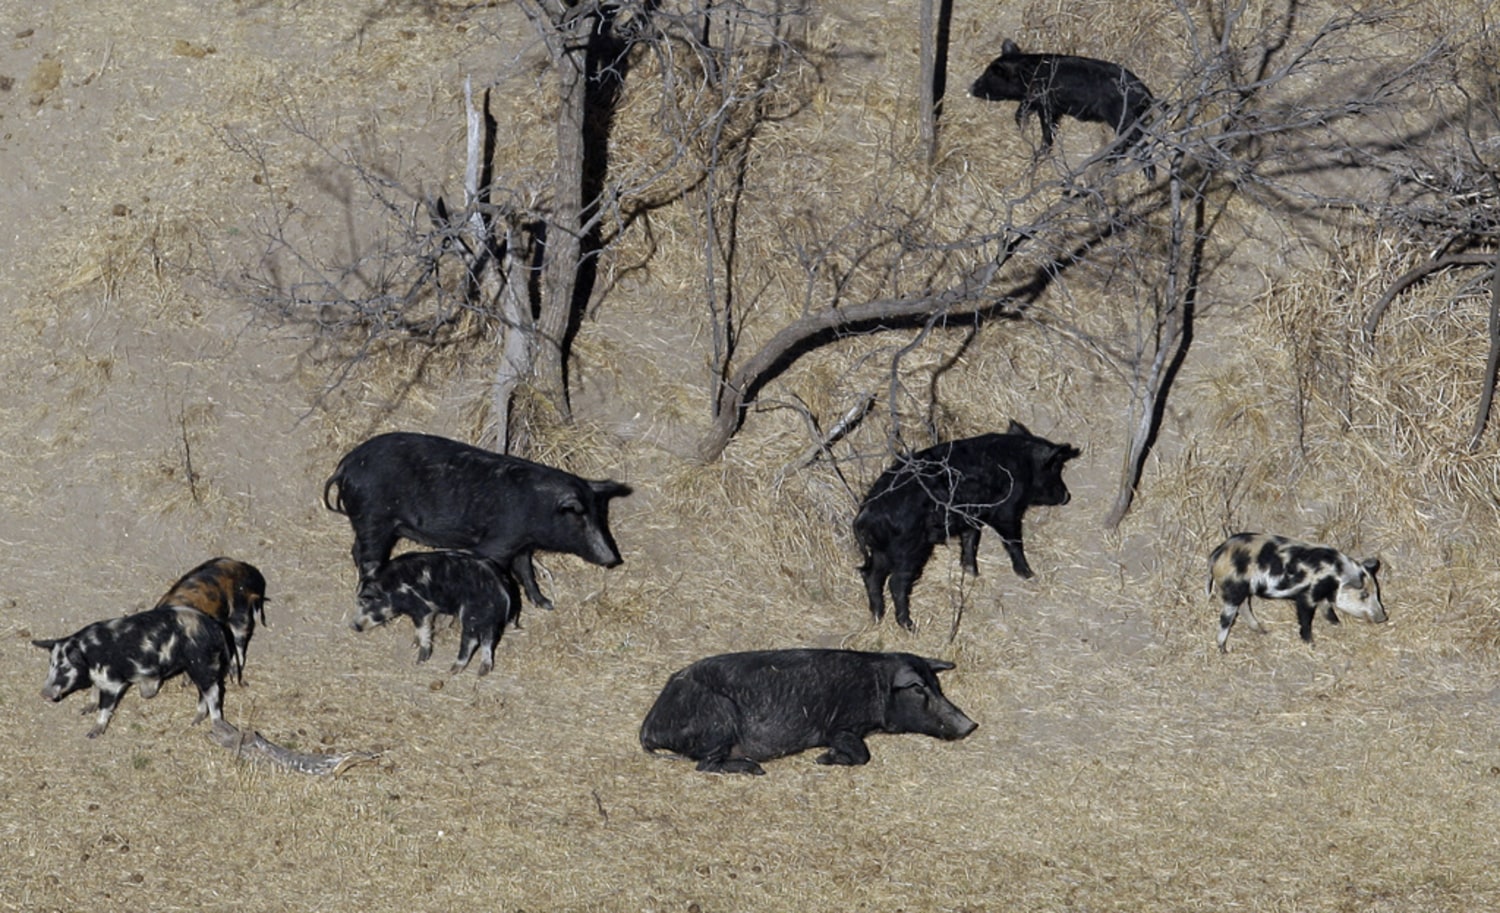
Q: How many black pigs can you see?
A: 4